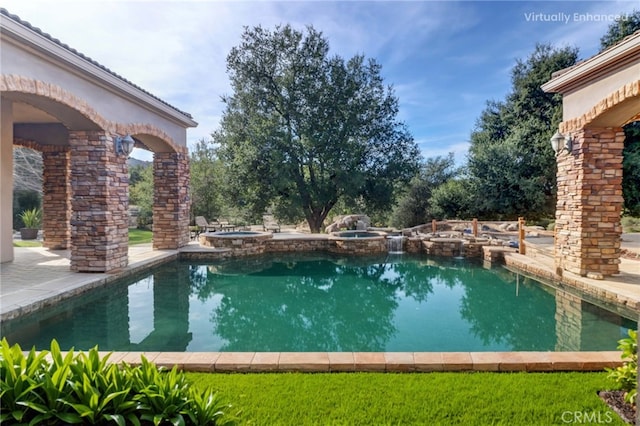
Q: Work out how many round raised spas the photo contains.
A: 2